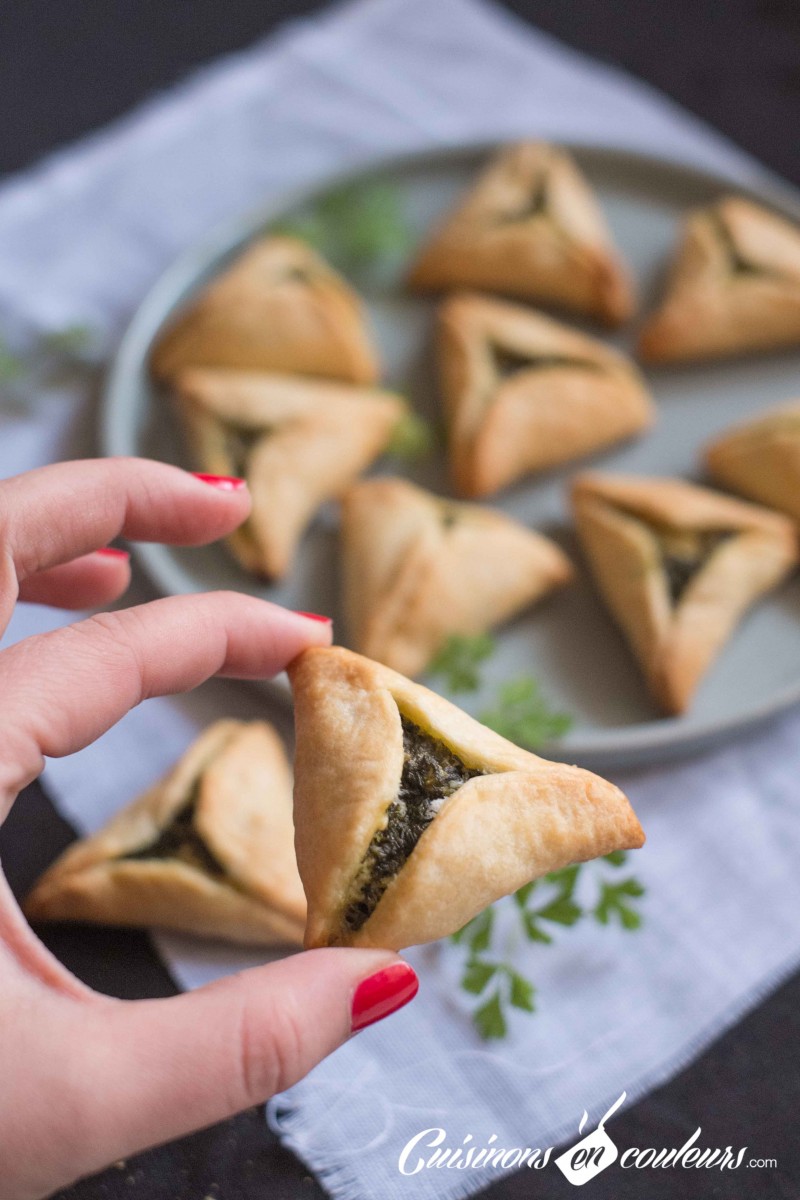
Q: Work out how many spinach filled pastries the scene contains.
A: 10